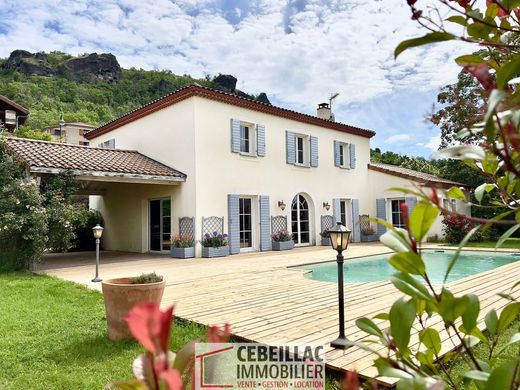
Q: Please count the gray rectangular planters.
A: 5